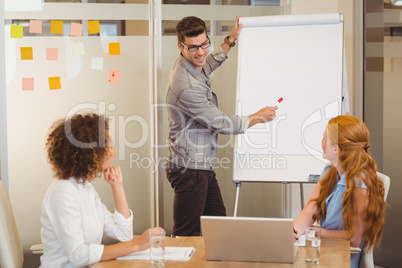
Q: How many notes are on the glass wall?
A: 13